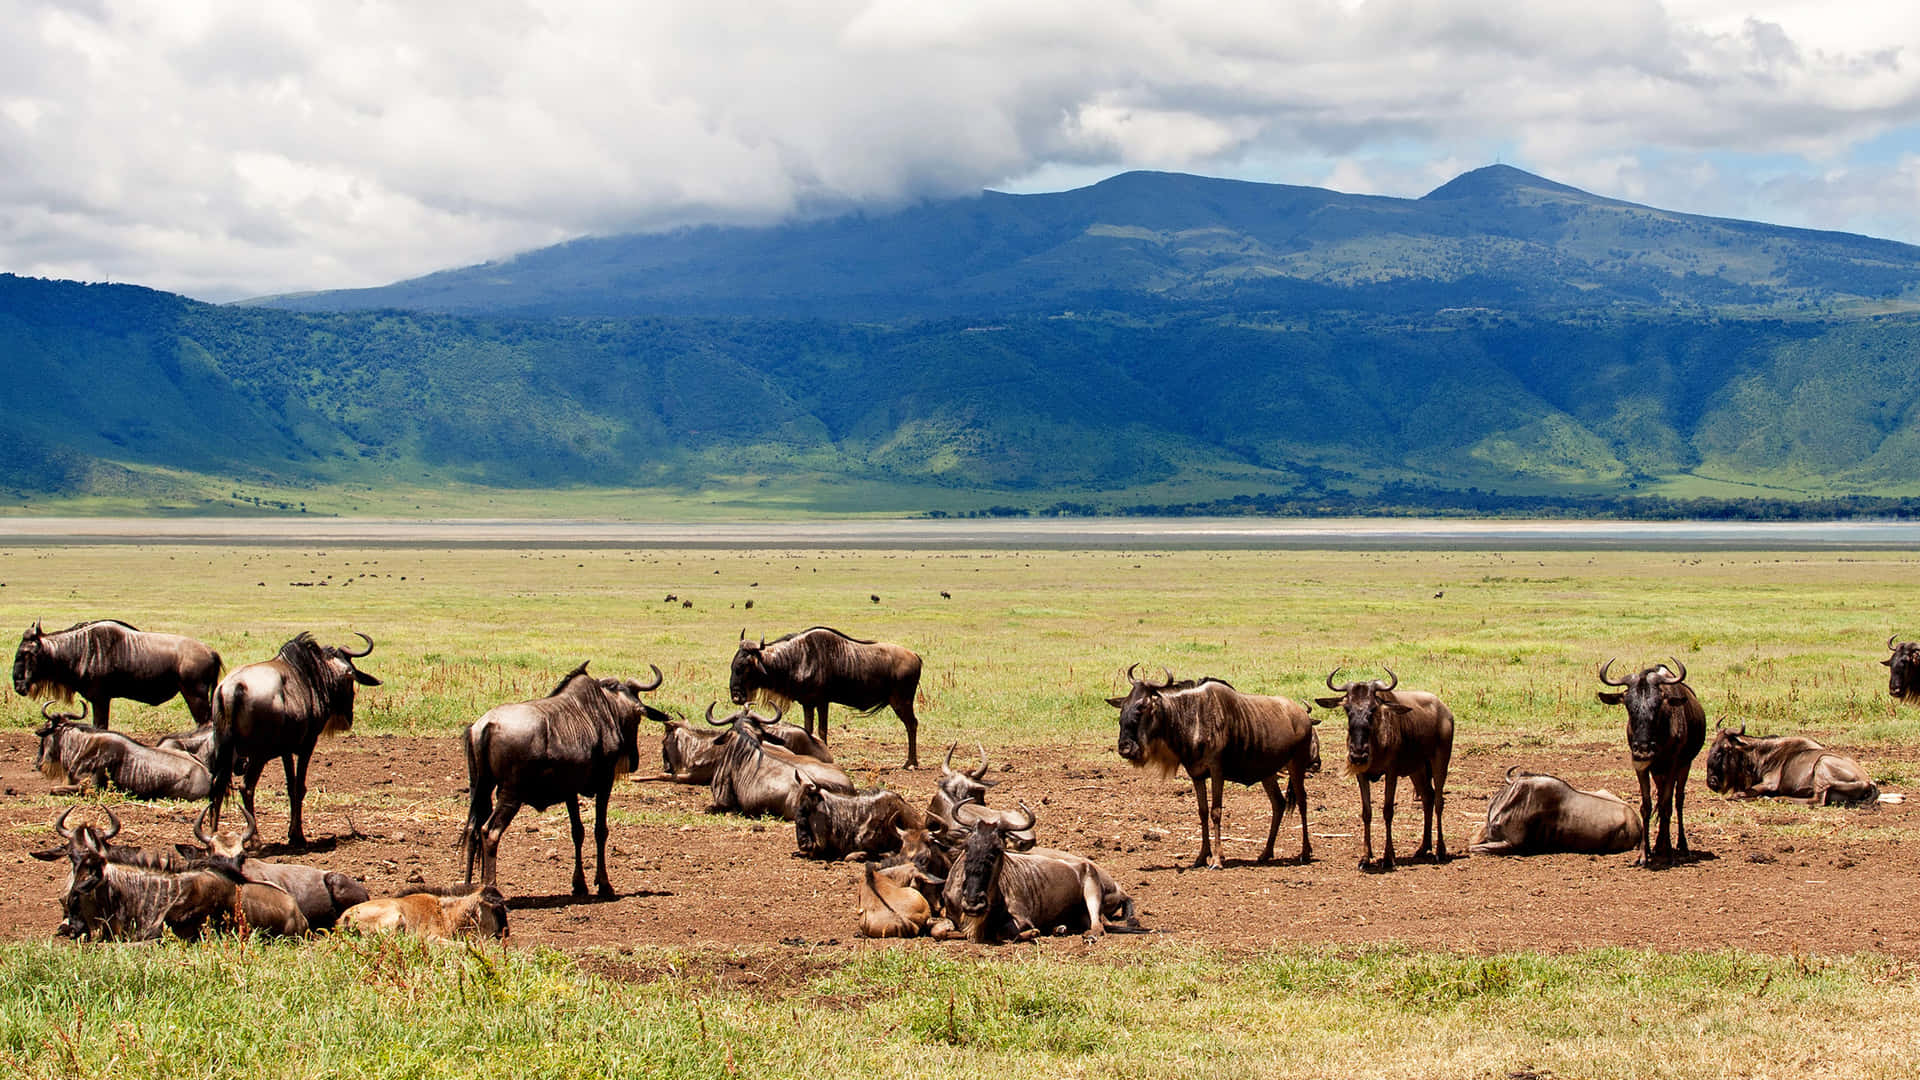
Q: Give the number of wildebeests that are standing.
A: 8